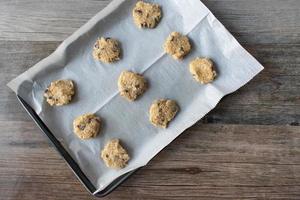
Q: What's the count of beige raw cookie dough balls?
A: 9